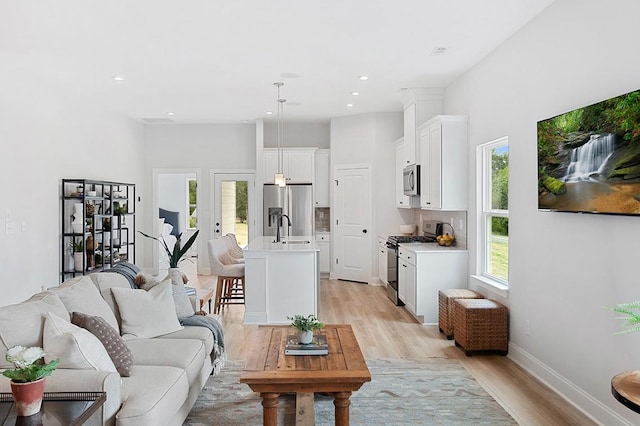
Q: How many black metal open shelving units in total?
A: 1